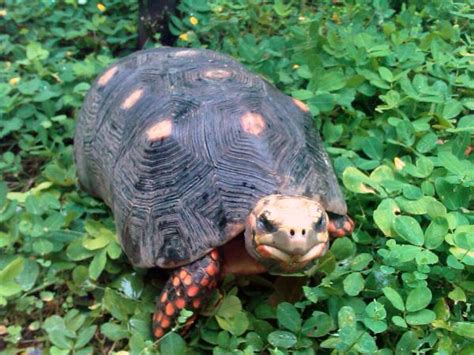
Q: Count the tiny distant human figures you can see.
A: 0